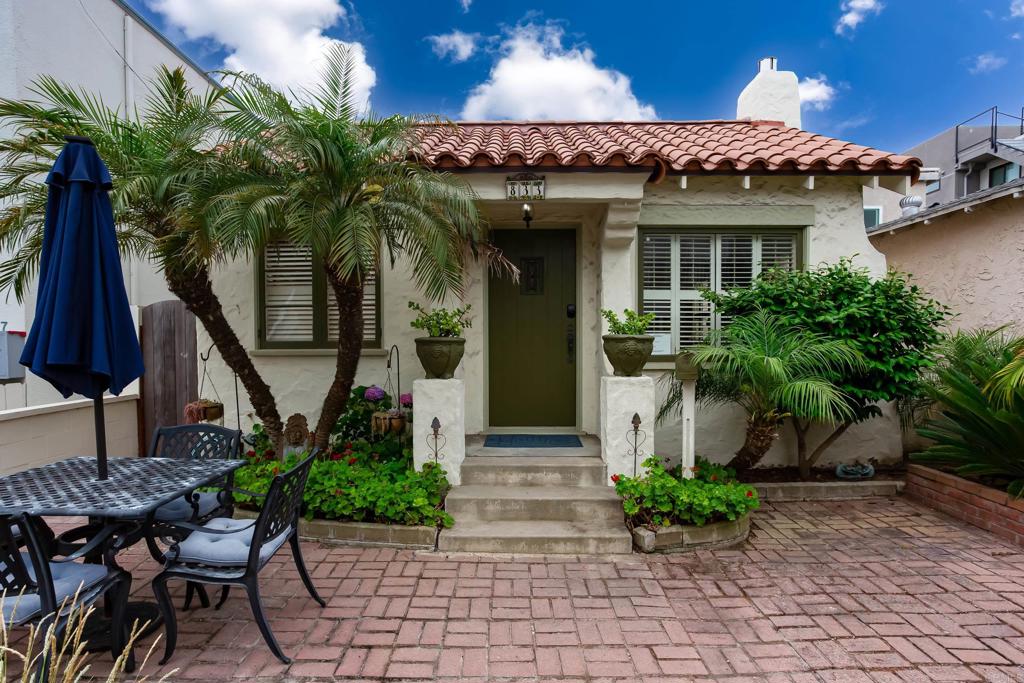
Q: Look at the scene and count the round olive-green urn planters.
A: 2